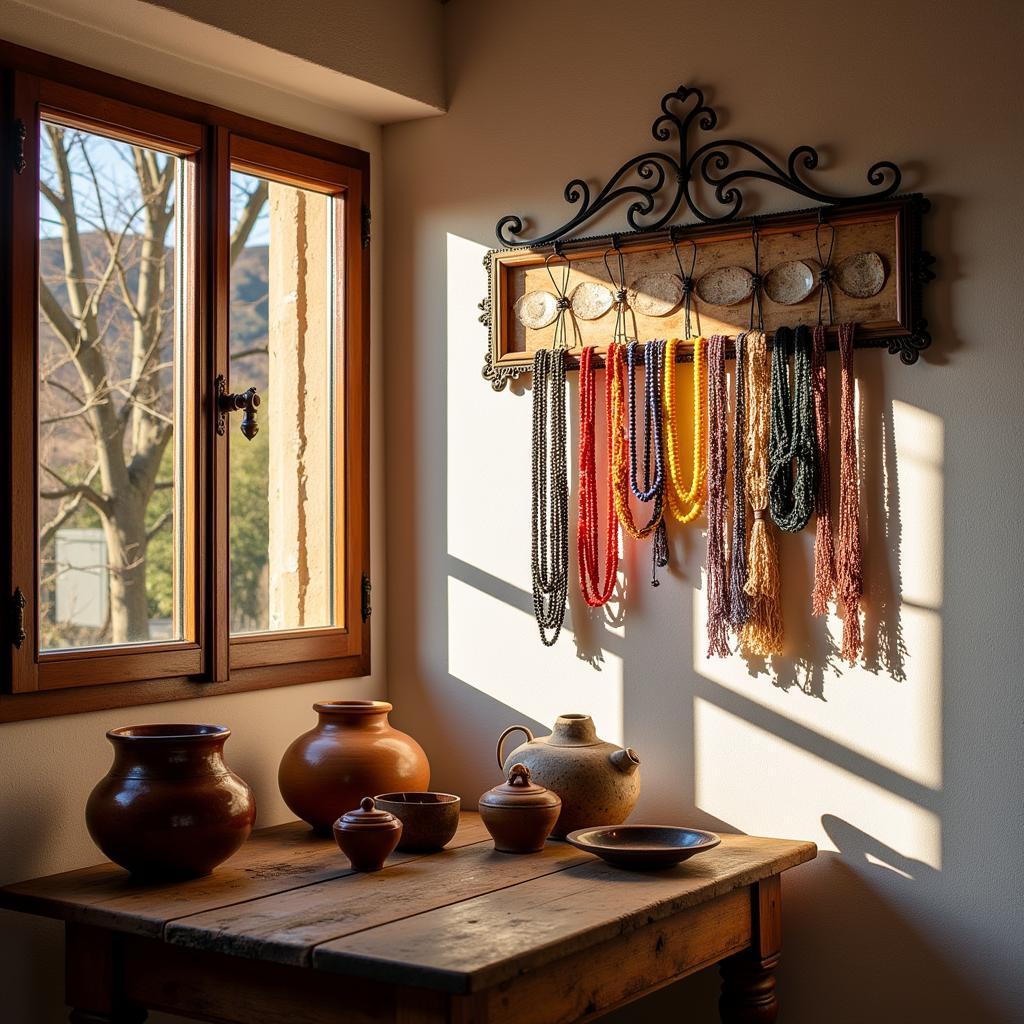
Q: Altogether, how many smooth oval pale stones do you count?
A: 6